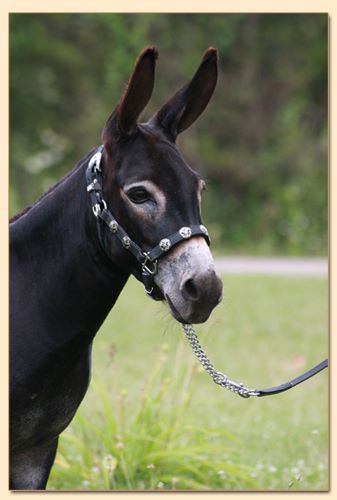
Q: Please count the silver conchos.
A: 5